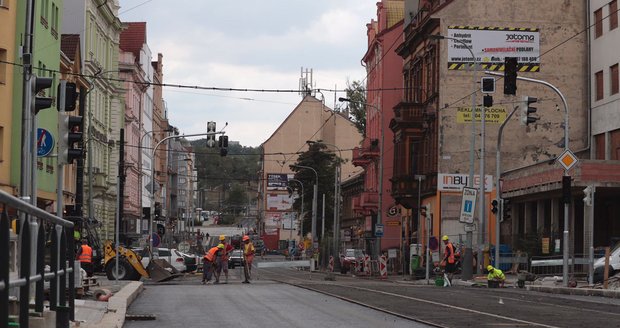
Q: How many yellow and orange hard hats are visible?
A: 5